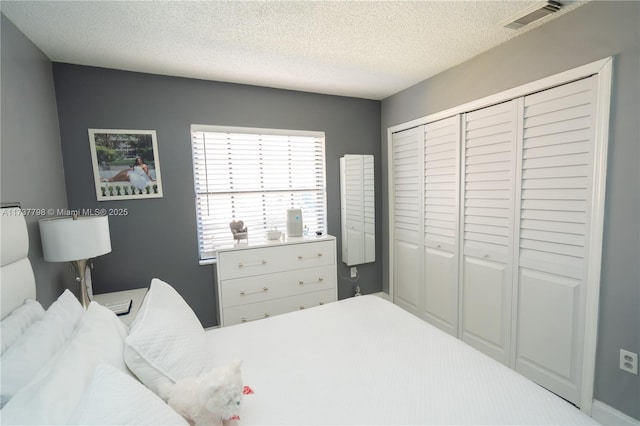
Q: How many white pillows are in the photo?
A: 5